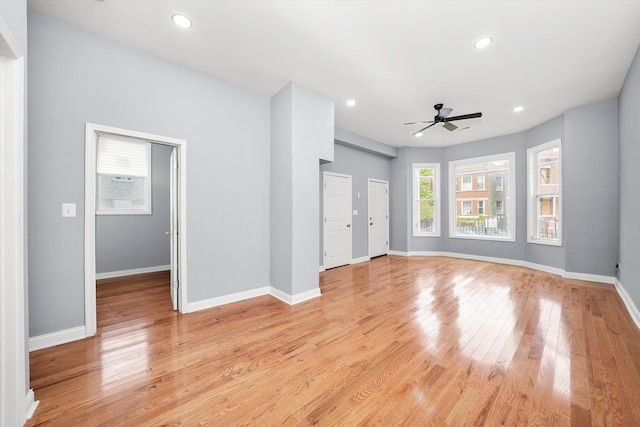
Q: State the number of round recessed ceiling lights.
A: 5